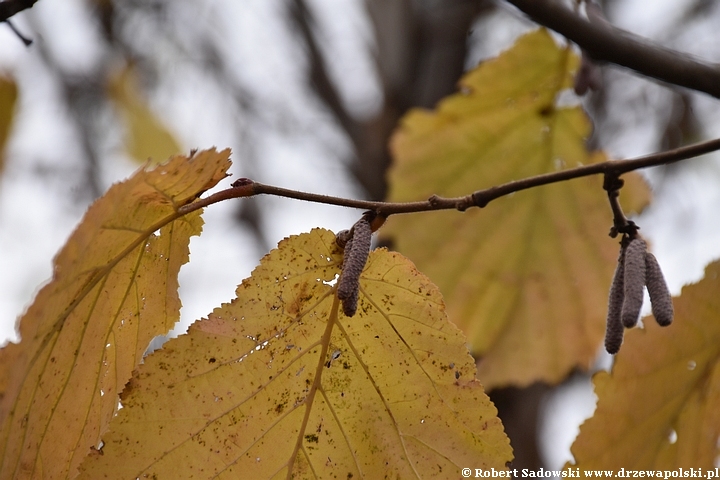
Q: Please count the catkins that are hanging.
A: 5